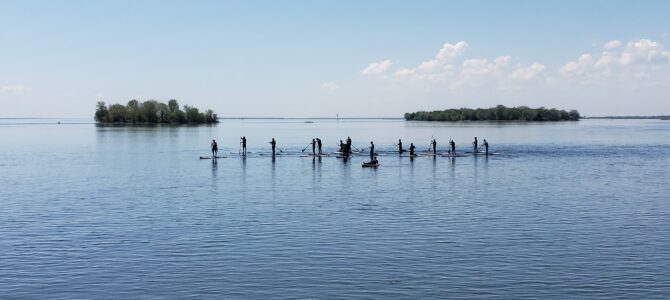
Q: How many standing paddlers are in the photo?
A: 11